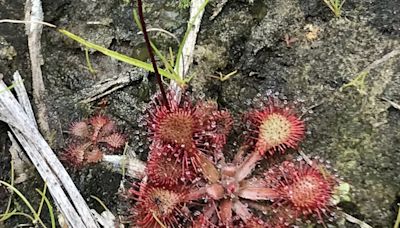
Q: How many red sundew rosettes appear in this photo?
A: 2